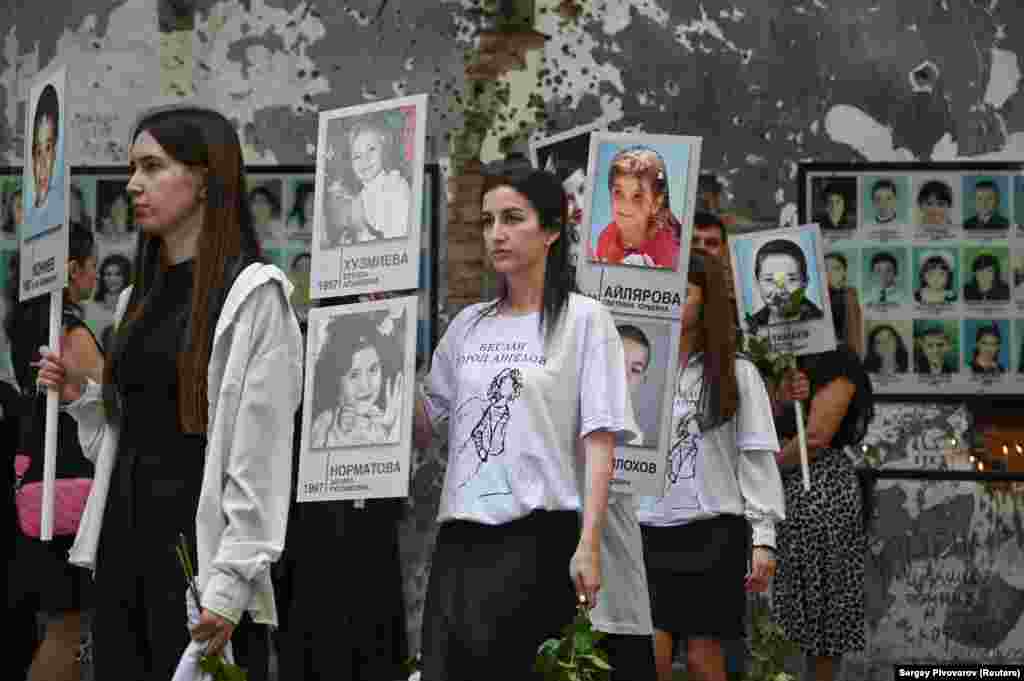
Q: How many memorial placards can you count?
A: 7